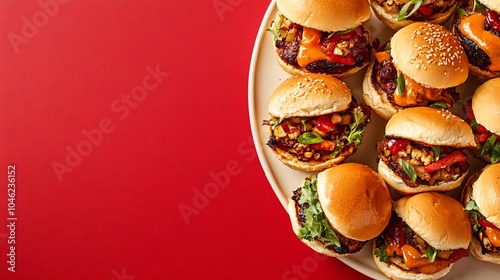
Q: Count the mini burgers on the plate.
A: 10